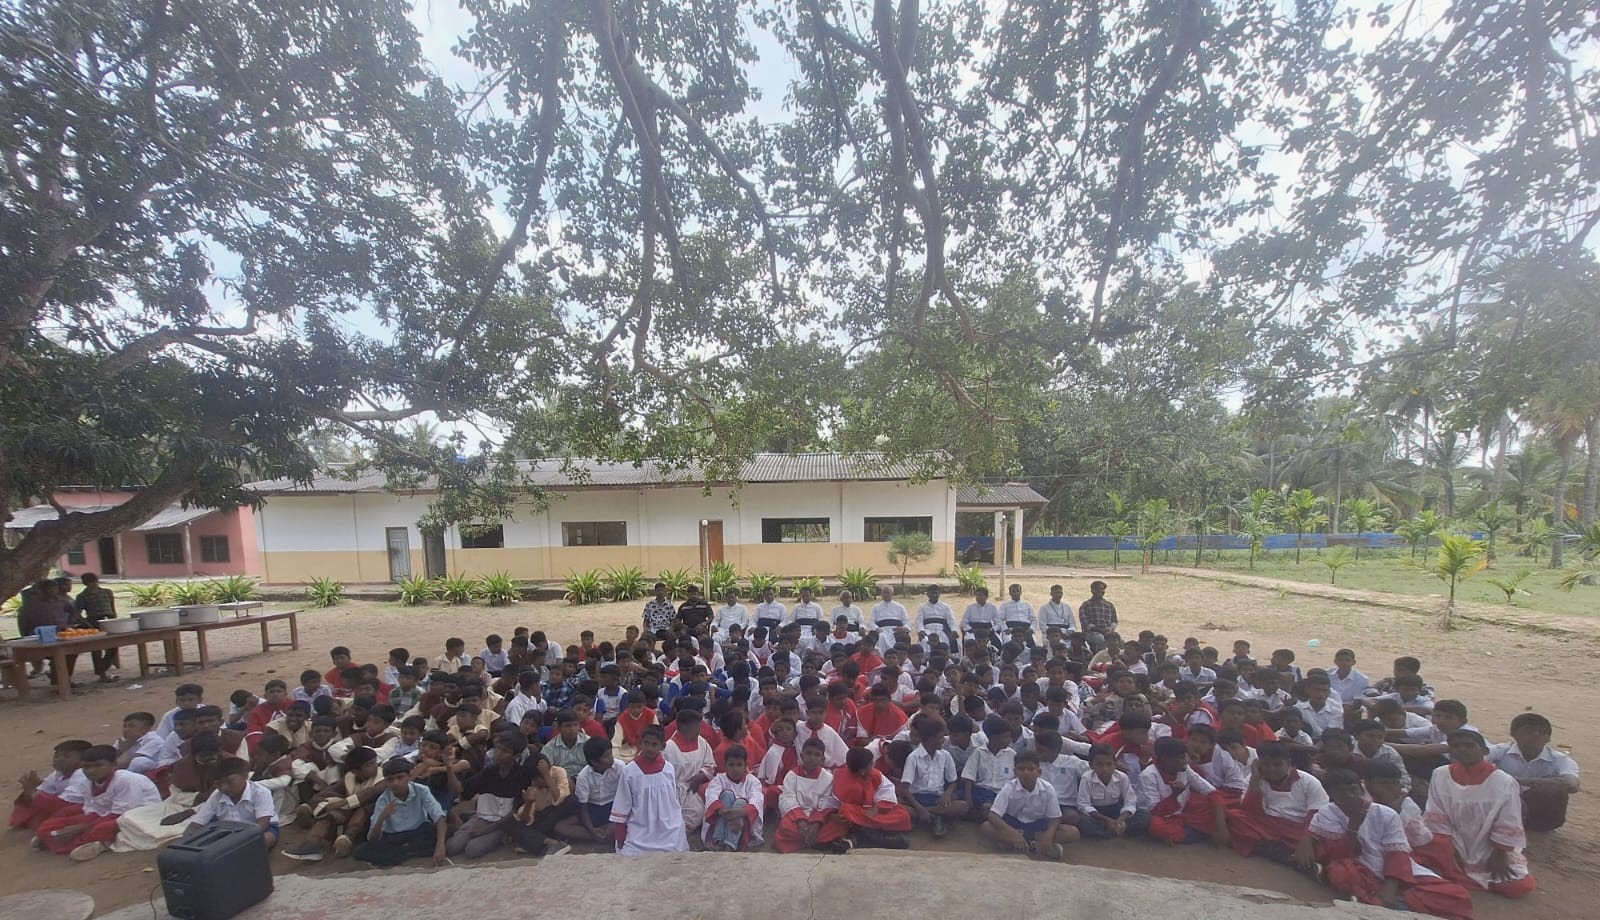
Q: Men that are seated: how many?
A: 12